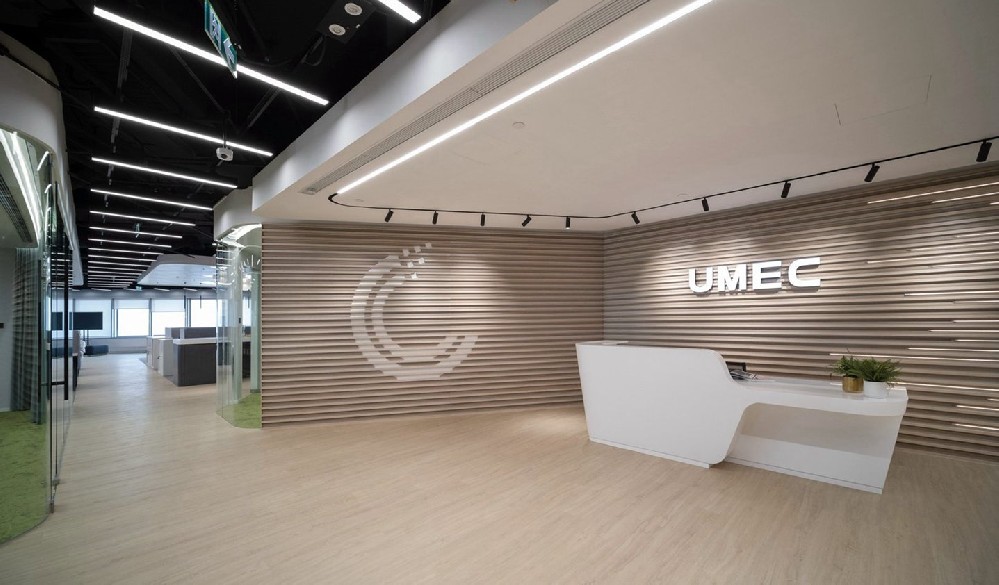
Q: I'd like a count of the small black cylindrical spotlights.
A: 10